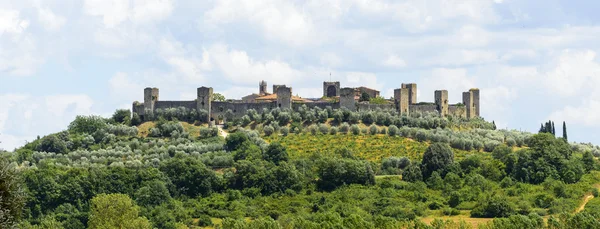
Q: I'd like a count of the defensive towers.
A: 11